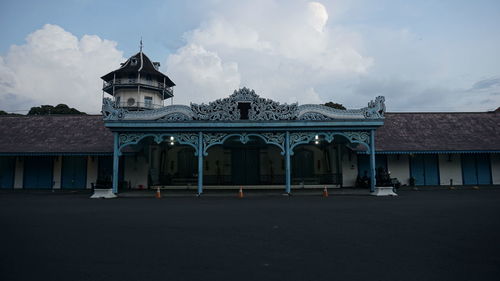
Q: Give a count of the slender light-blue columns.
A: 4